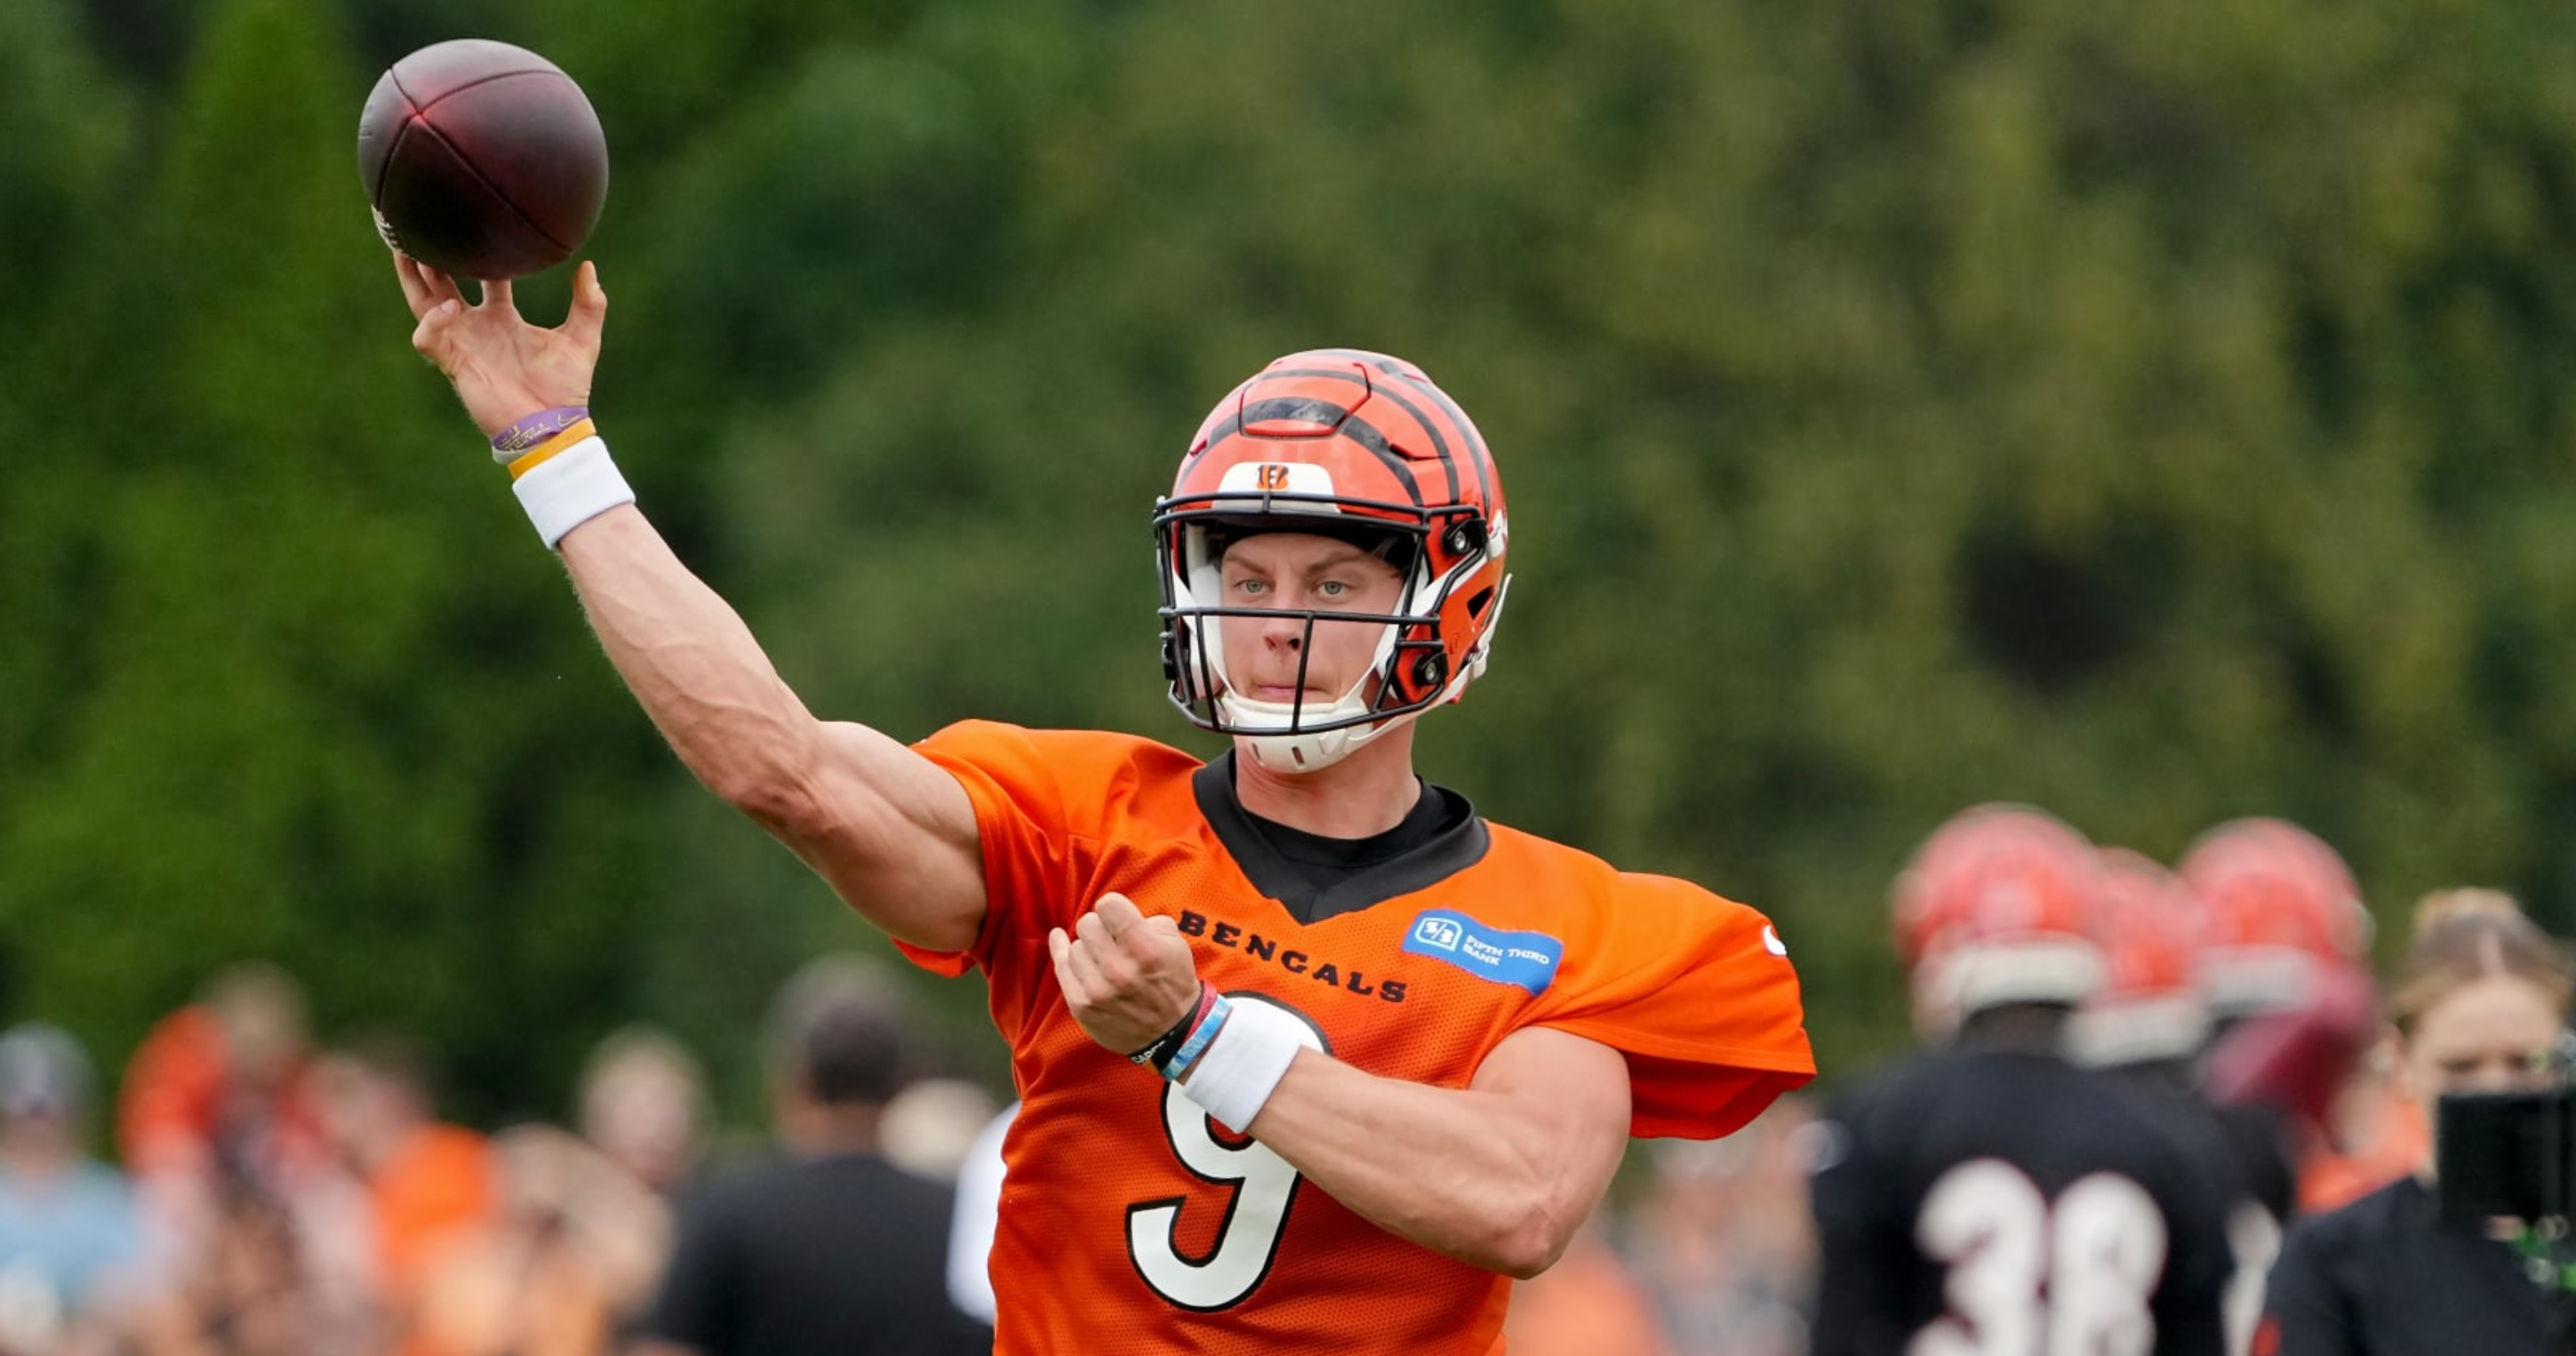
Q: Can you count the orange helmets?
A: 4